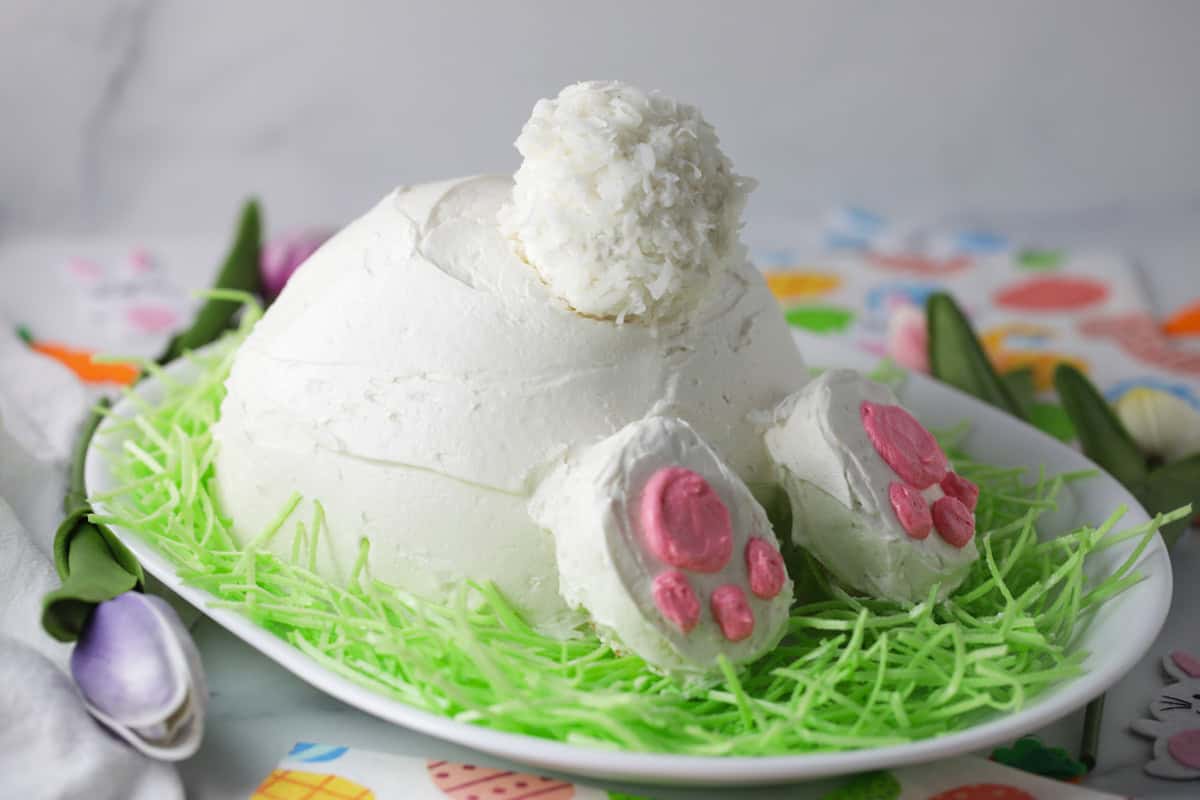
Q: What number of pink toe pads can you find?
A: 6